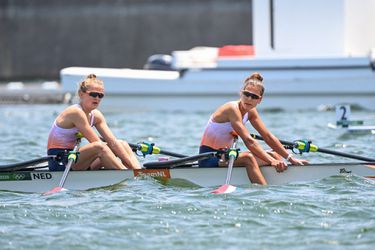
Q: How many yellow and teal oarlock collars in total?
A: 4